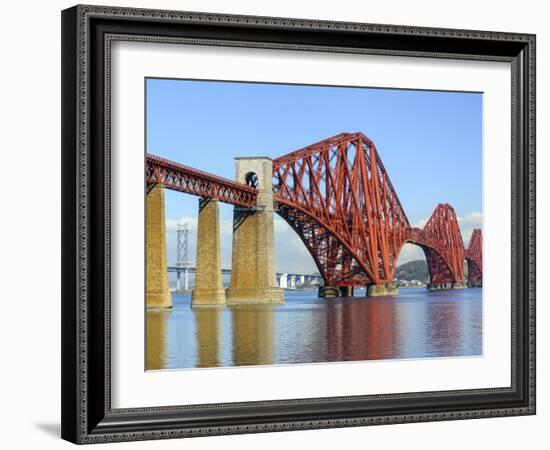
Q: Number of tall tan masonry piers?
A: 3